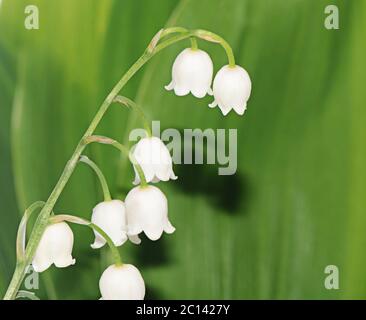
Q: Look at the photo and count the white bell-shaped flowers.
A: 7